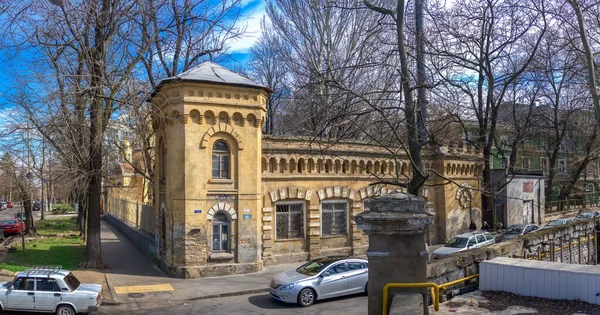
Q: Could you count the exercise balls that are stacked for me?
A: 0